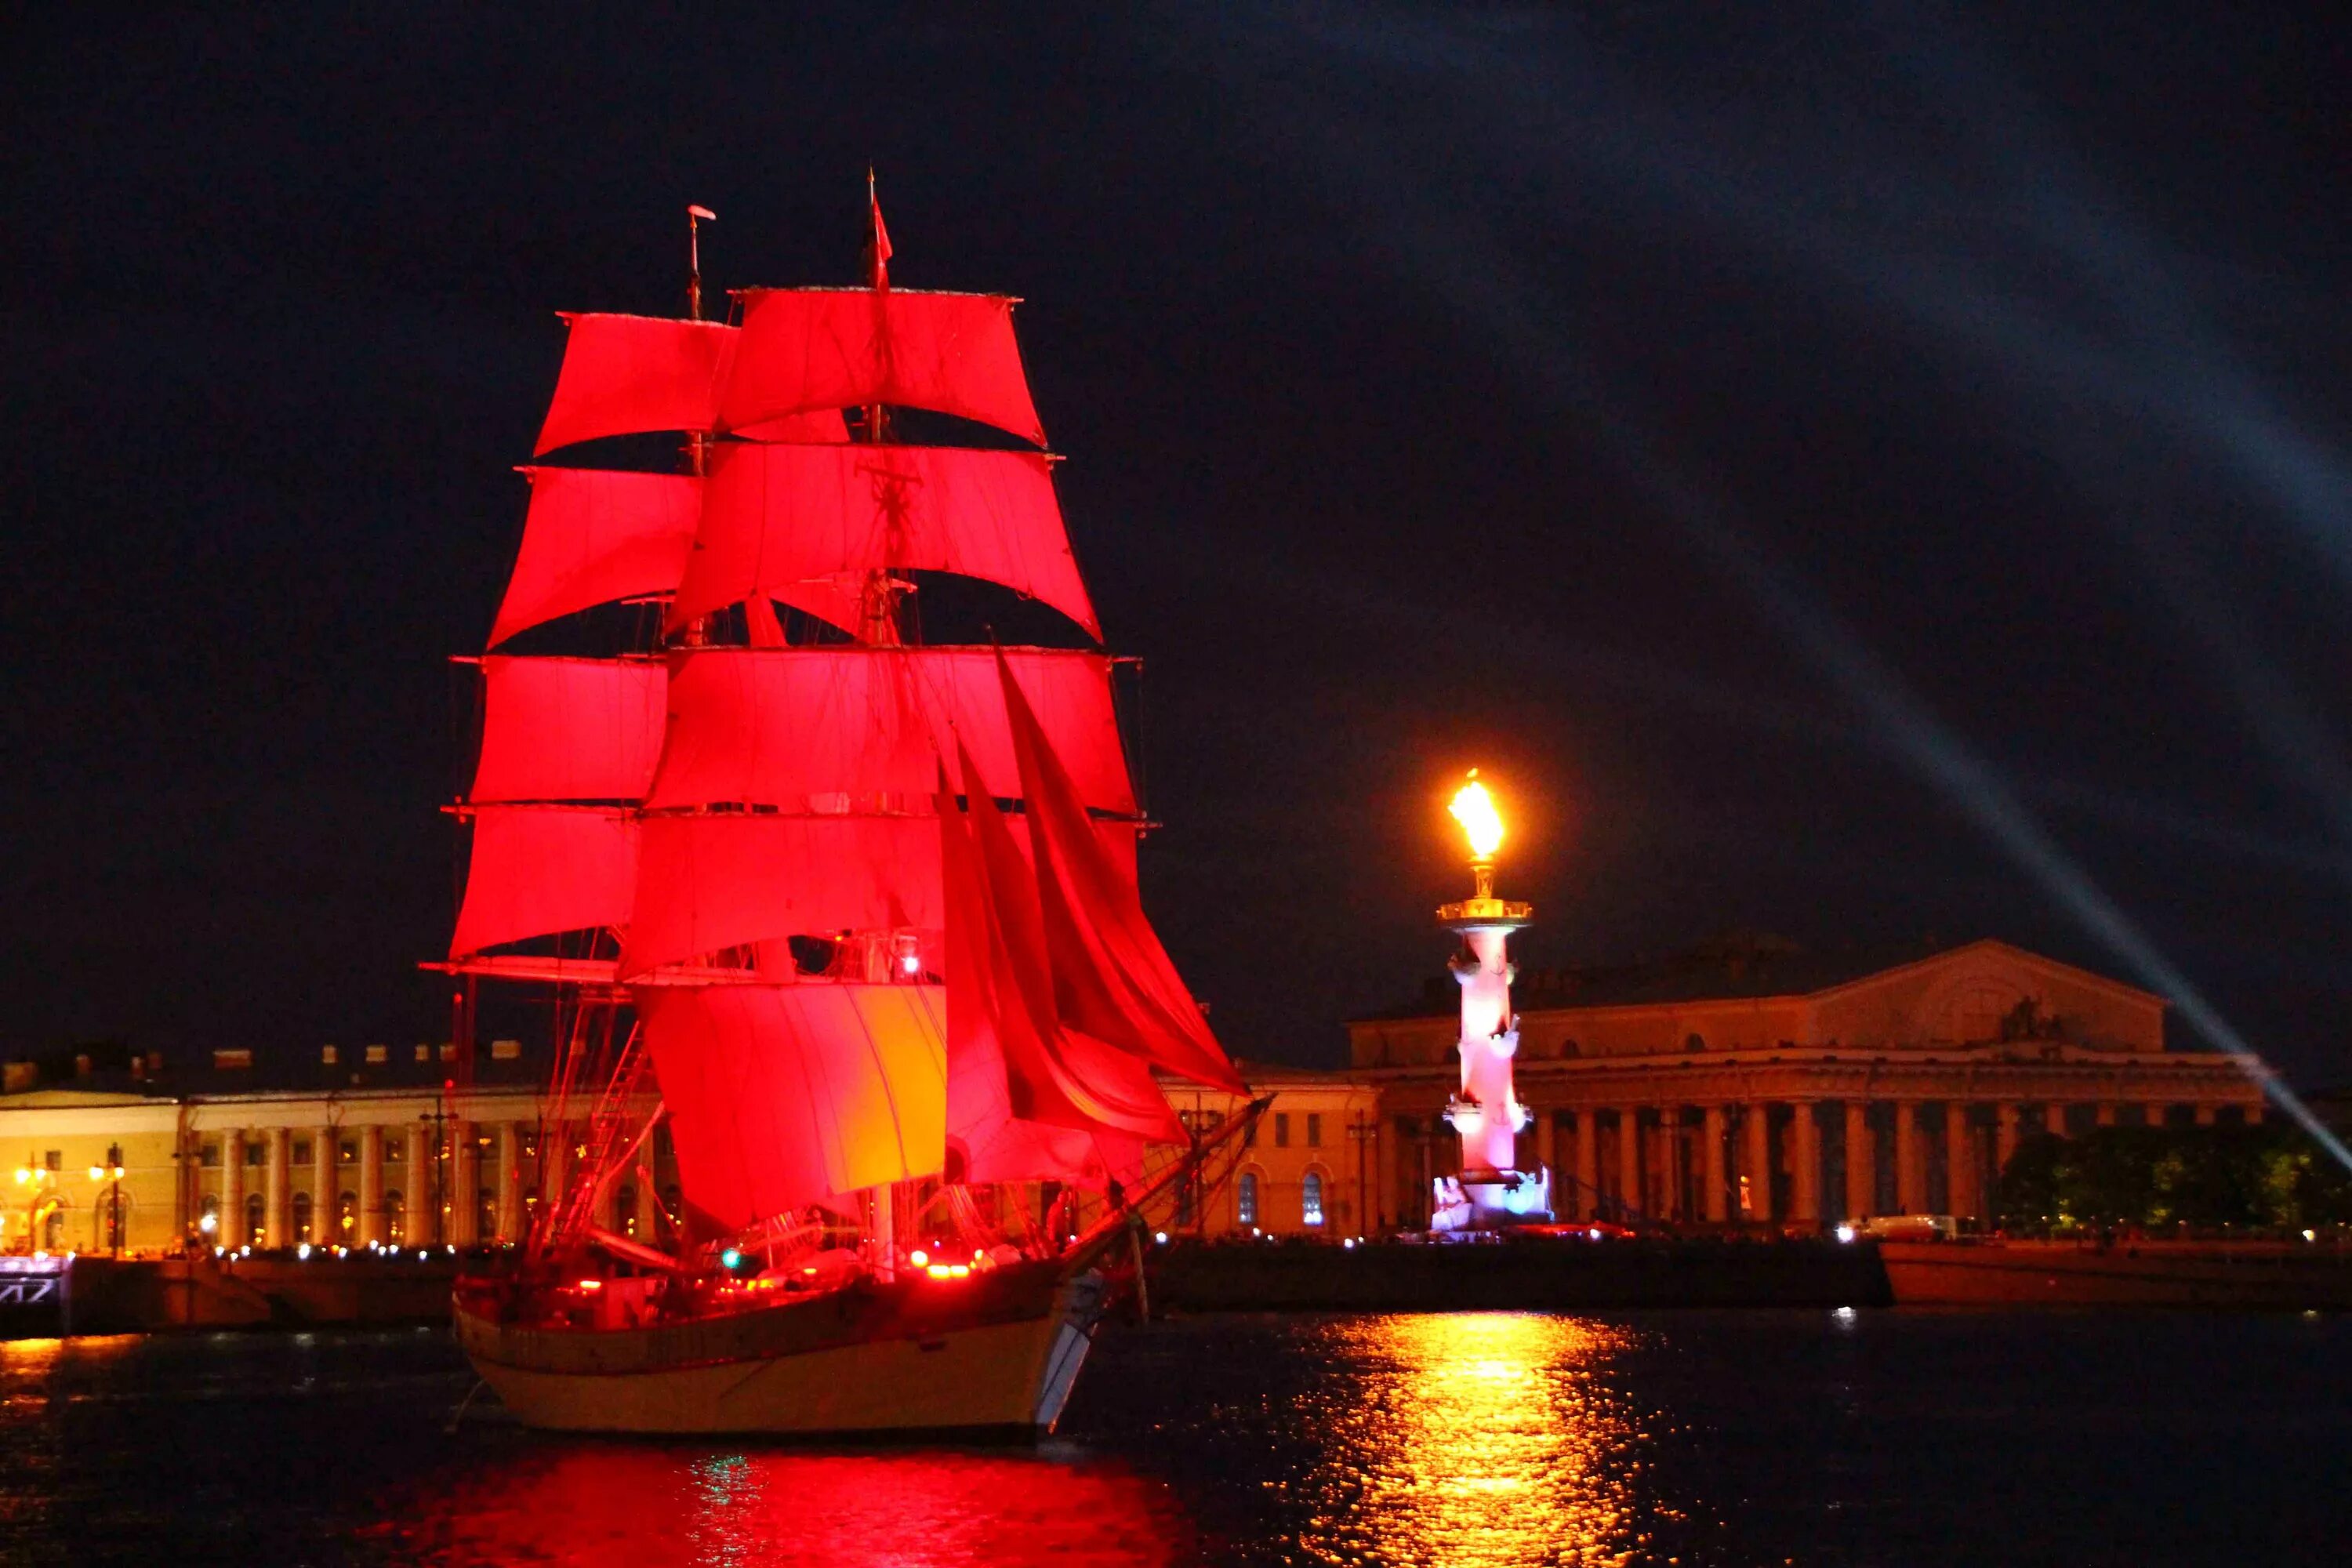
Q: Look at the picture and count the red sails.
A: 12